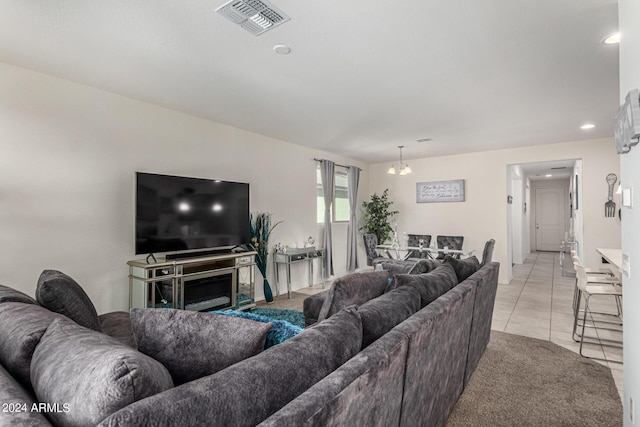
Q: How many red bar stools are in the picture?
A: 0